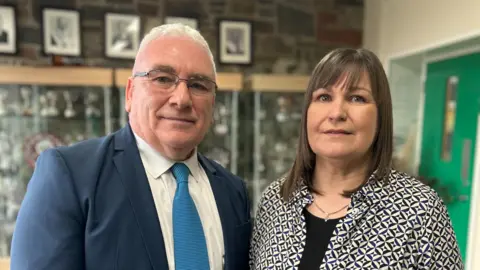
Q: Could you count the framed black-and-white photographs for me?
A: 5